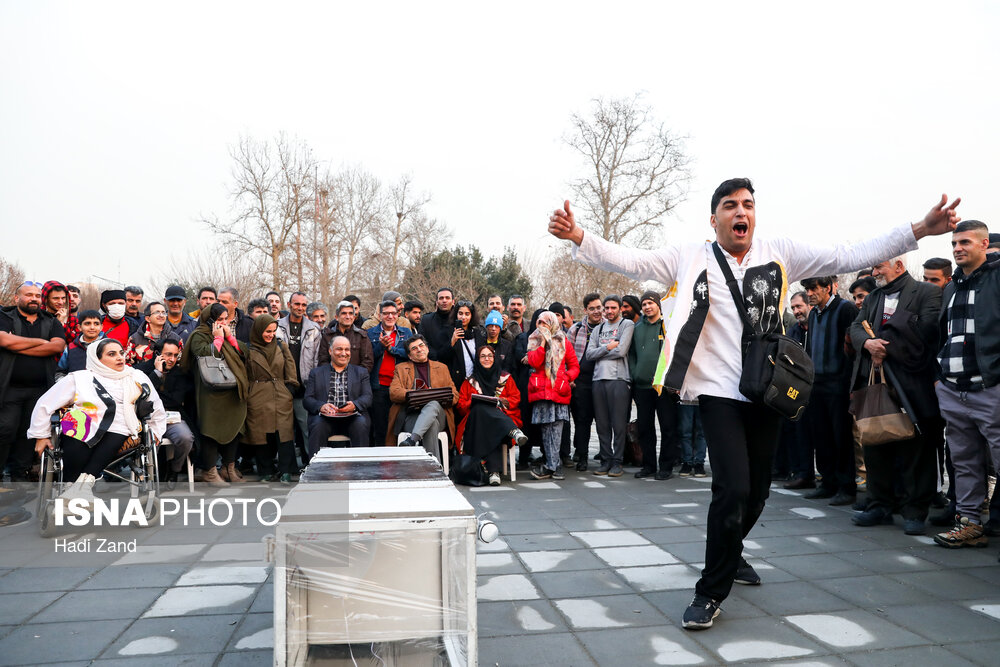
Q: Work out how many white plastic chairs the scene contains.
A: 4